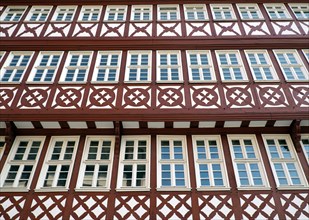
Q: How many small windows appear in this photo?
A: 12